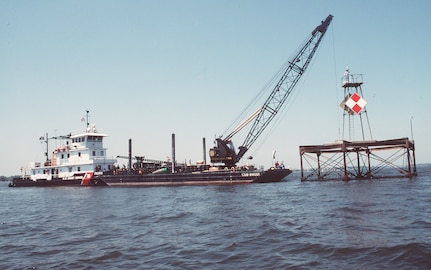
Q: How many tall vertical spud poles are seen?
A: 3